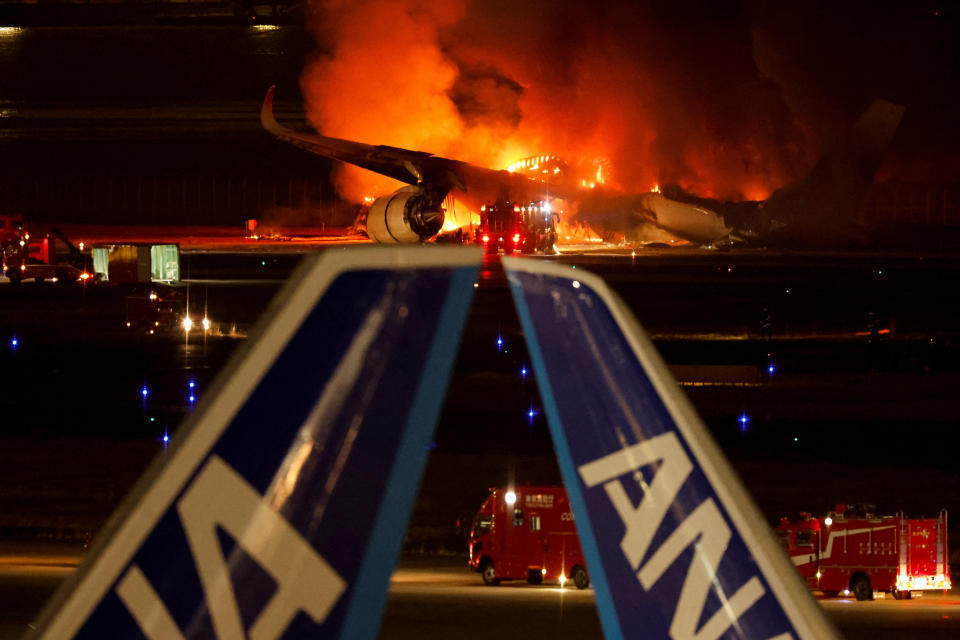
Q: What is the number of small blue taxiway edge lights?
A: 10